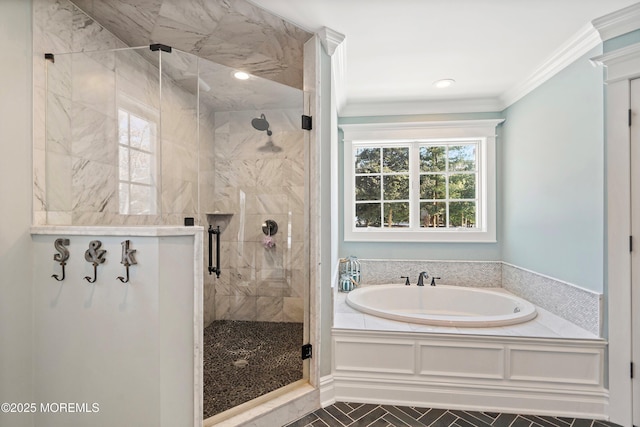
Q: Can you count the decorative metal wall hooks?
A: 3